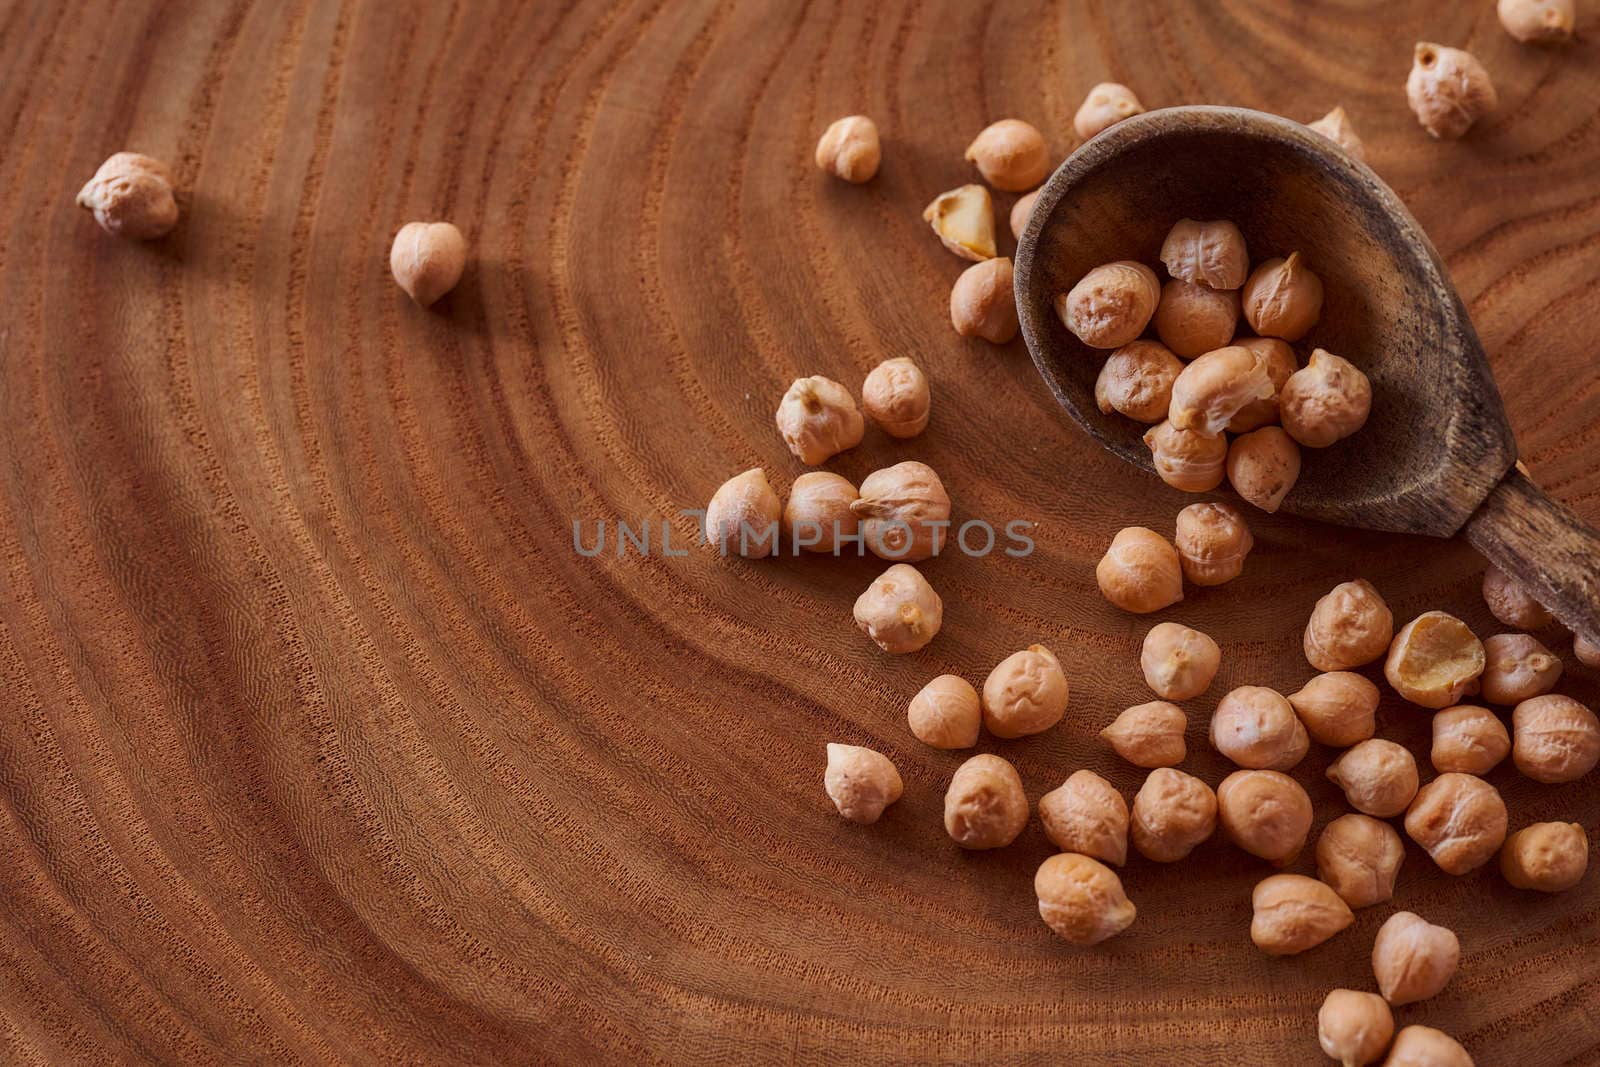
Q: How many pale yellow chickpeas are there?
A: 2